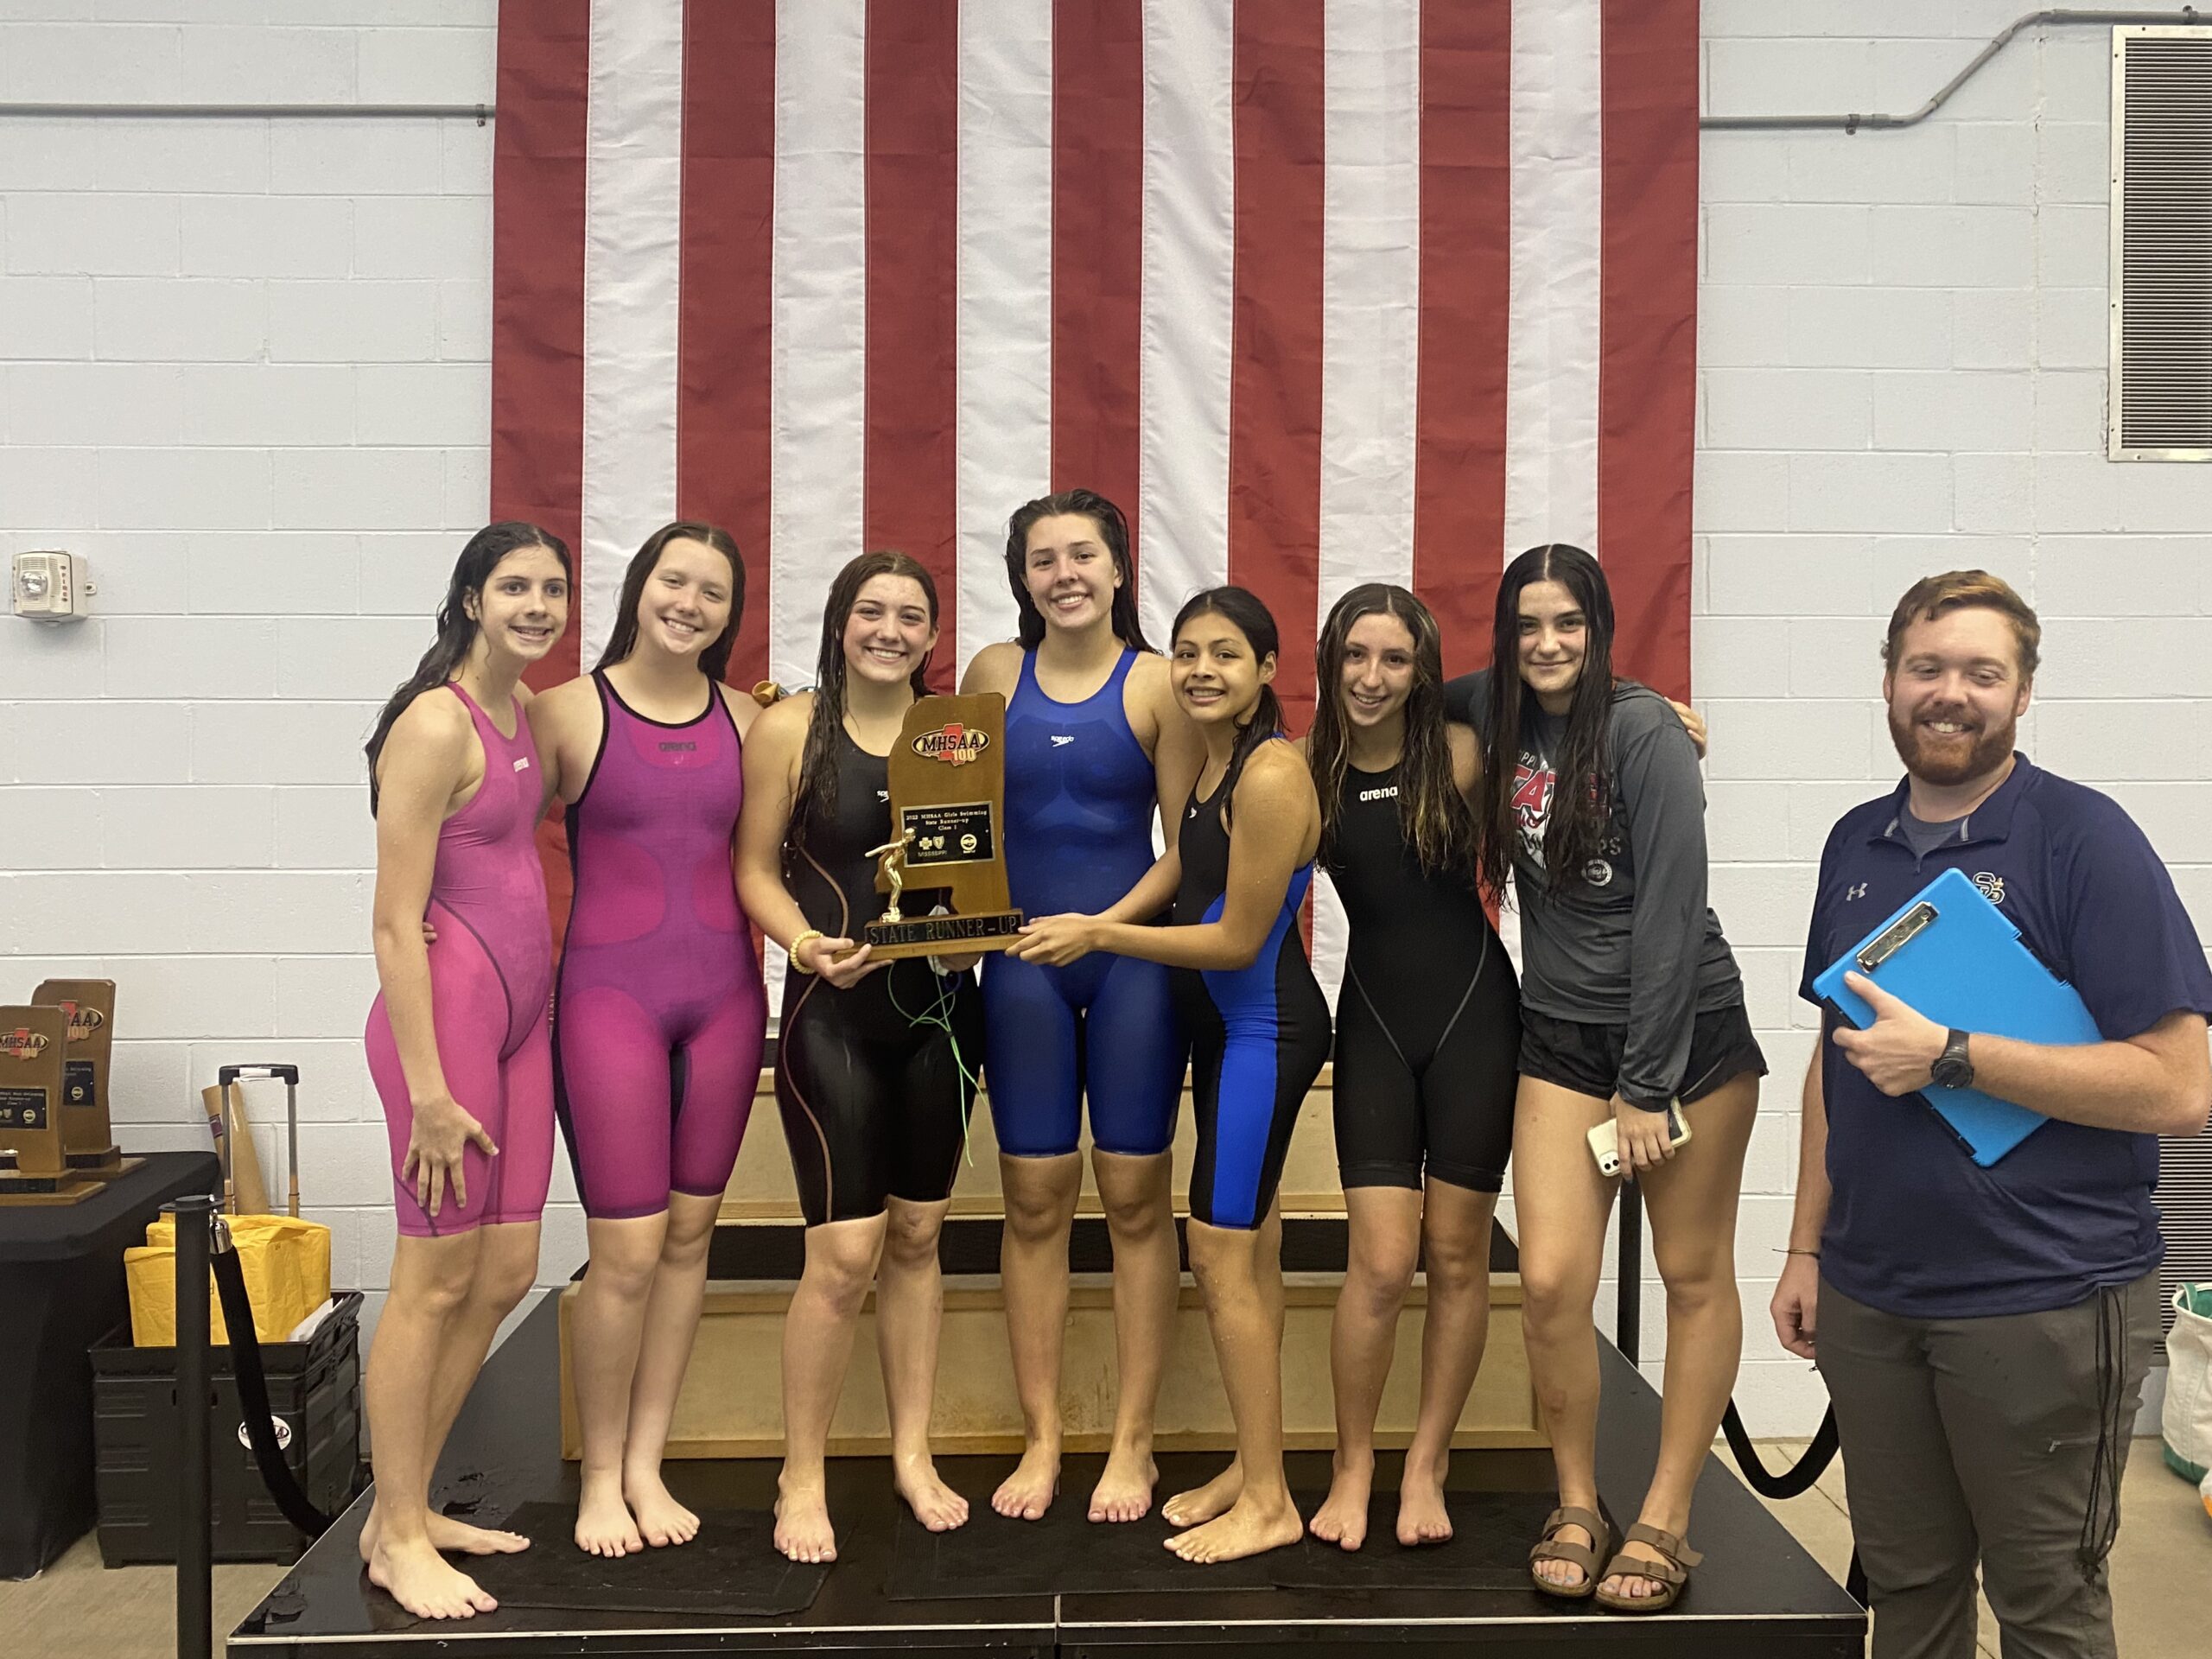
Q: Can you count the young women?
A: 7